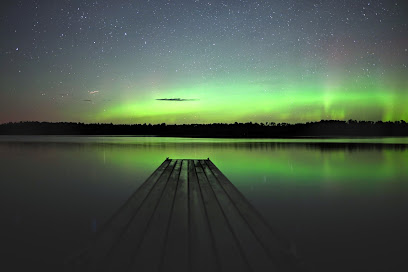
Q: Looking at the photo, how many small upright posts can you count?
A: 2